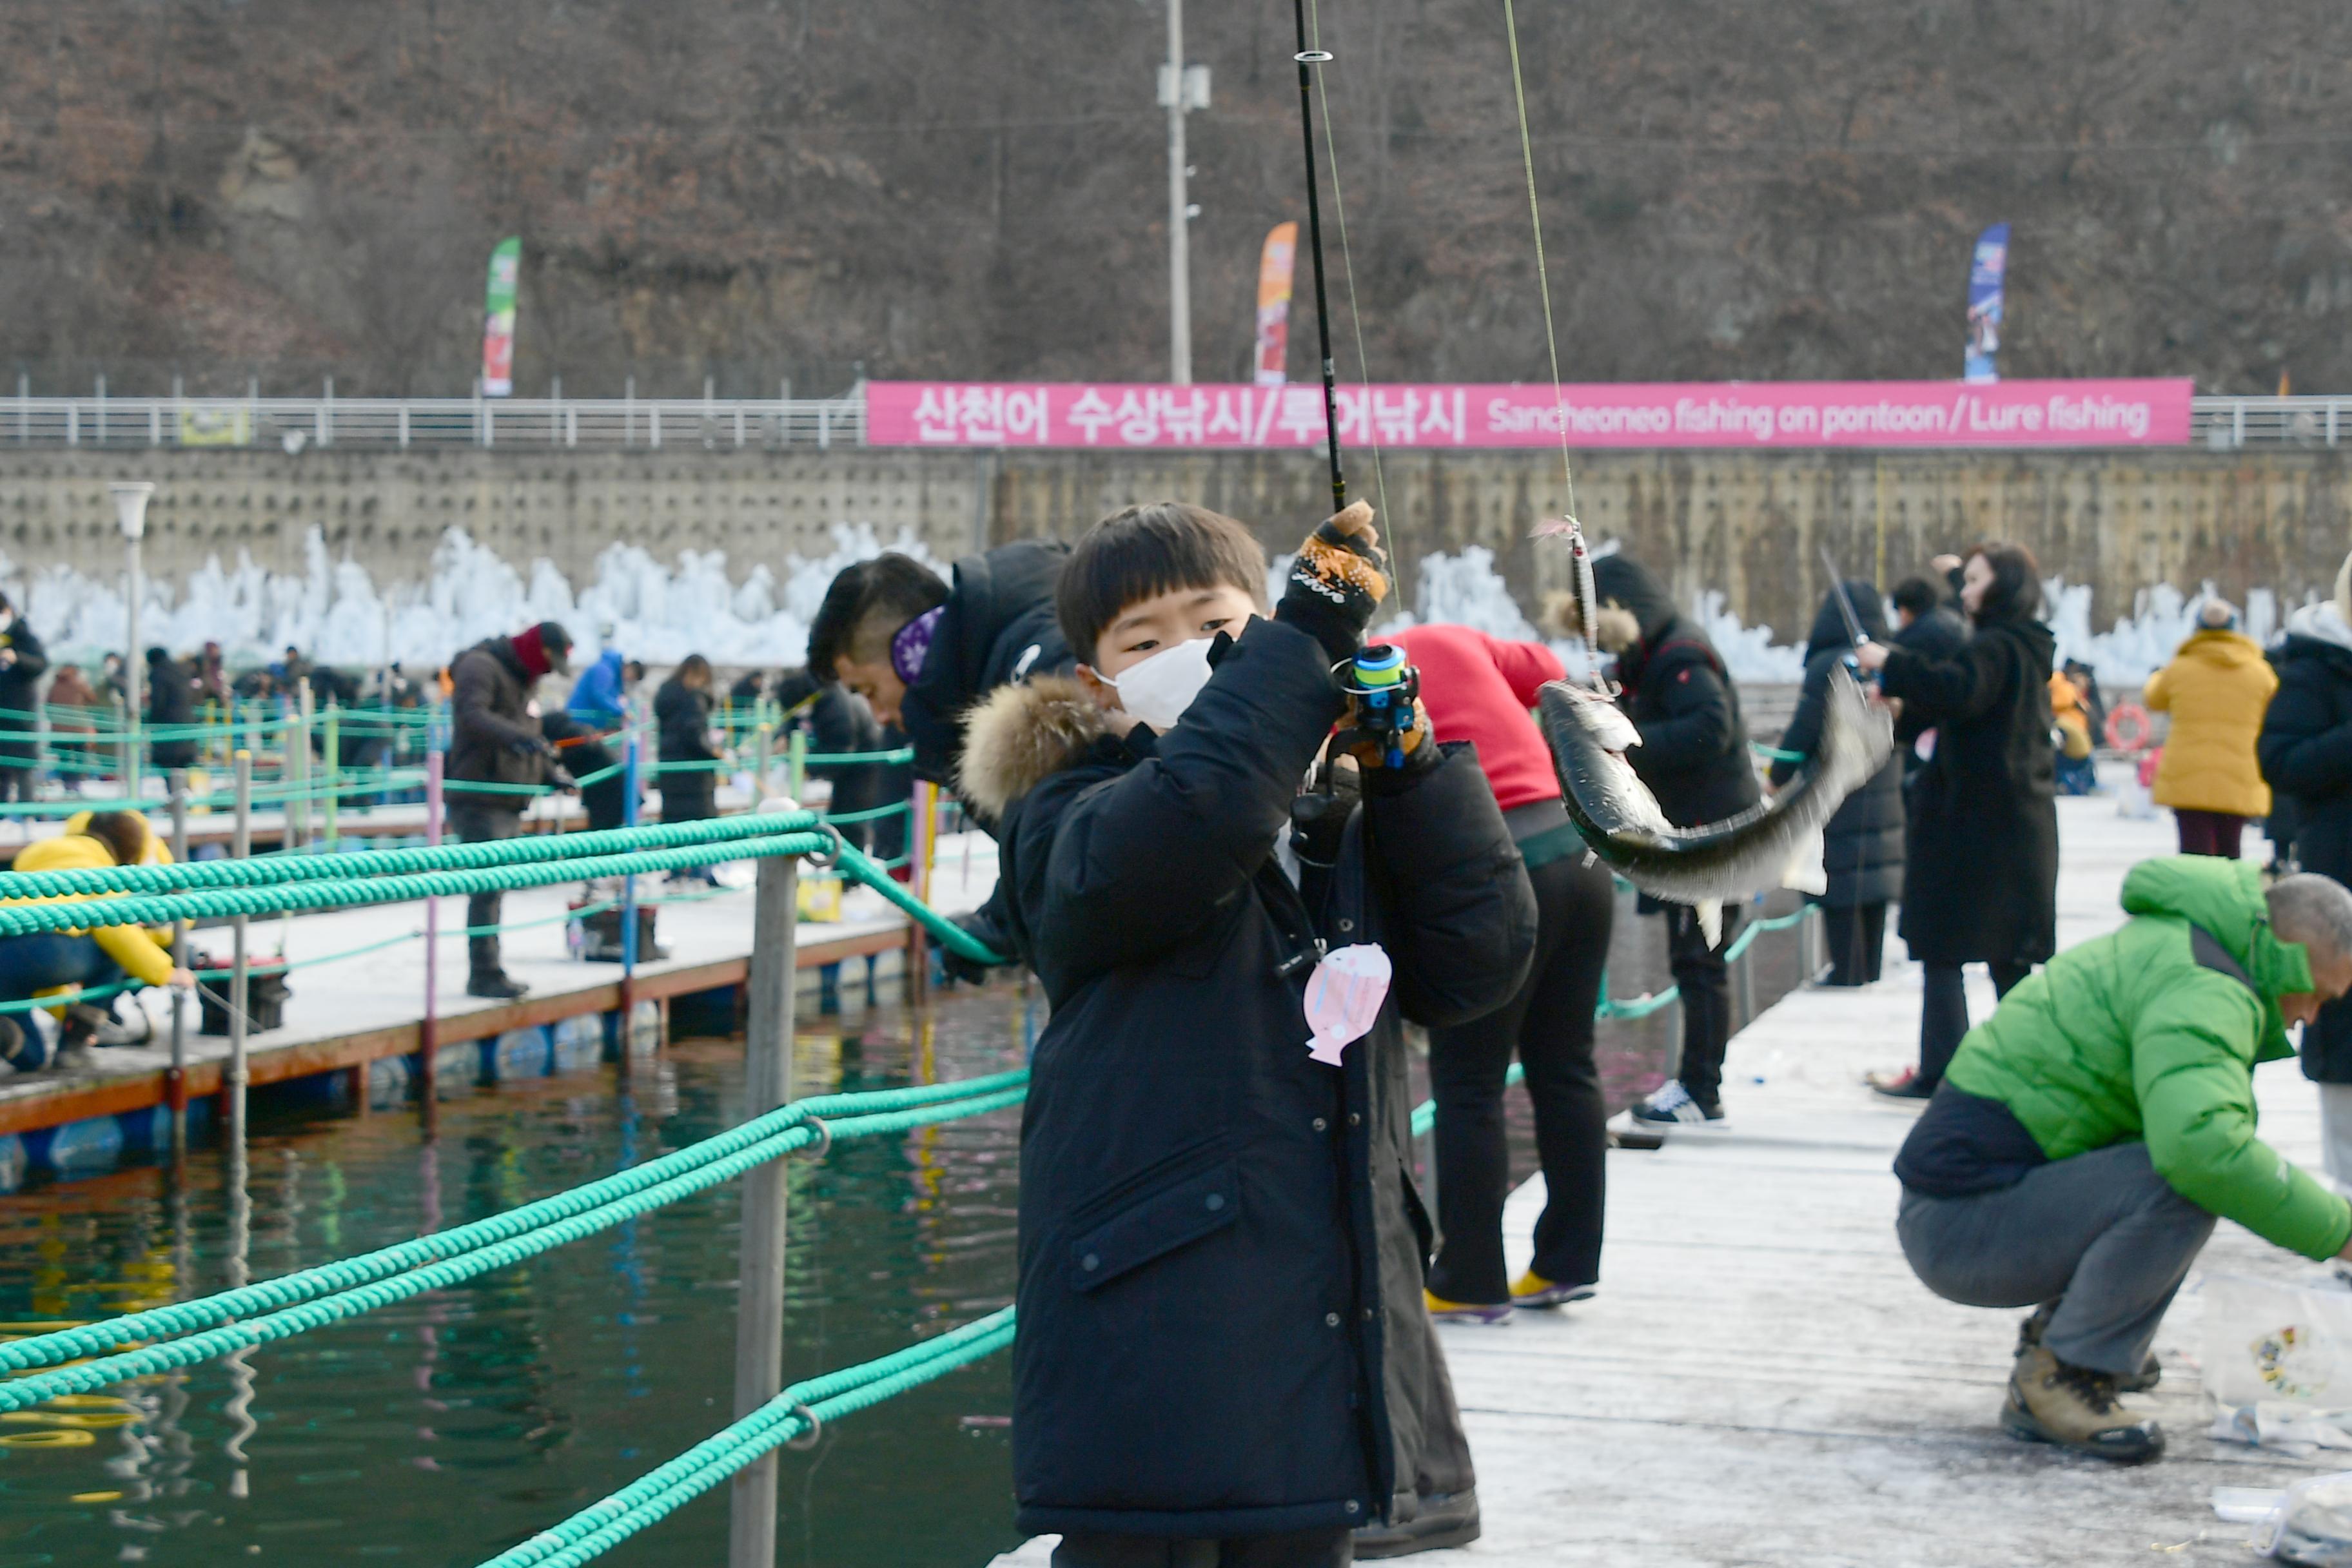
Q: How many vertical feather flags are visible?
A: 3